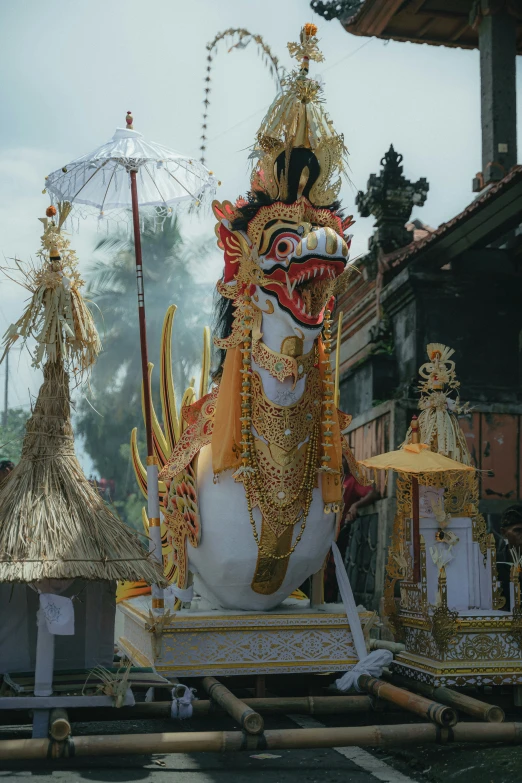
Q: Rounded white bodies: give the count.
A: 1